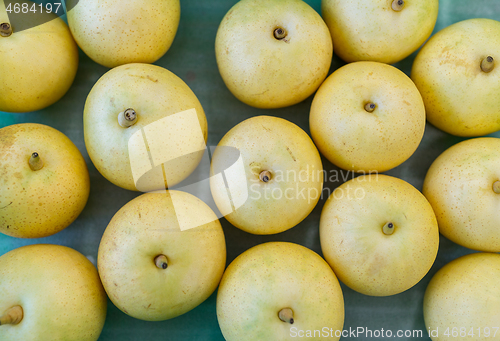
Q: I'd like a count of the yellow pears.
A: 15